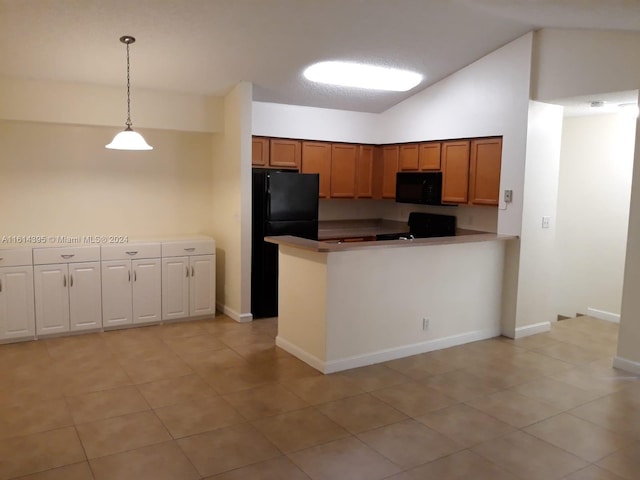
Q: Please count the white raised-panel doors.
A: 7